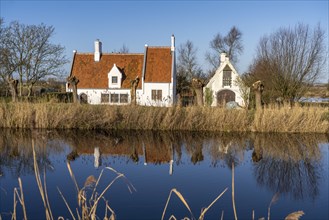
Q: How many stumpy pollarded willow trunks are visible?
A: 5